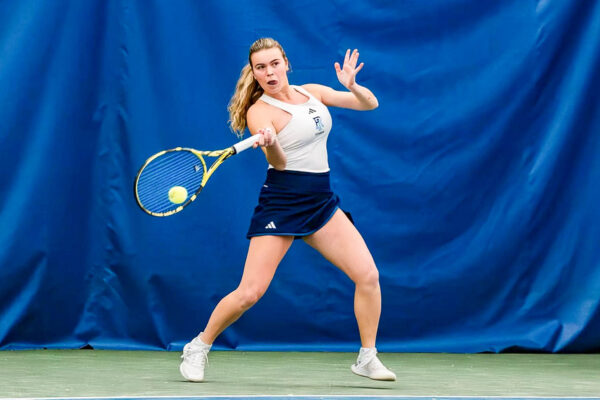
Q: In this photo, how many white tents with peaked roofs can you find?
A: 0